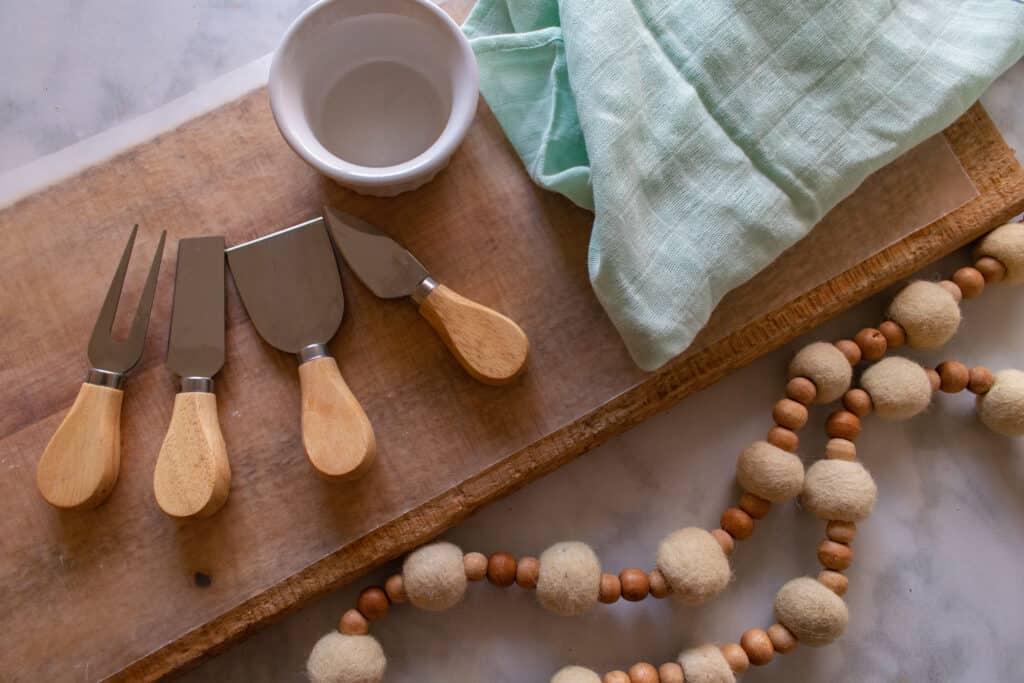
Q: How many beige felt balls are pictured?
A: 14